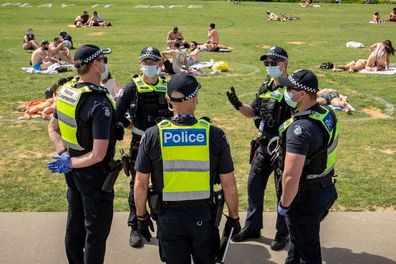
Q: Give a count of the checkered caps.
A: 5